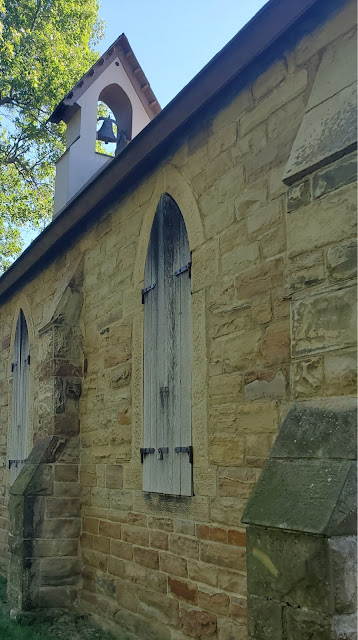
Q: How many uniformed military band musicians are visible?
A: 0